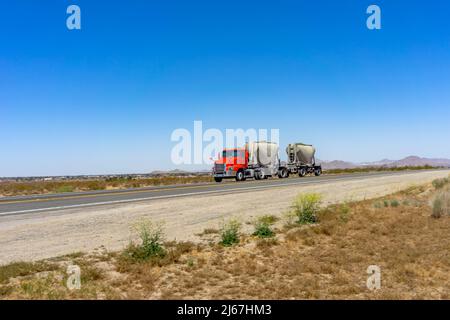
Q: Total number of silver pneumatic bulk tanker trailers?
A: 2